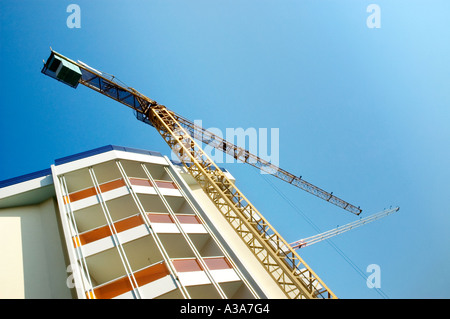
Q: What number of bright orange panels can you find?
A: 6